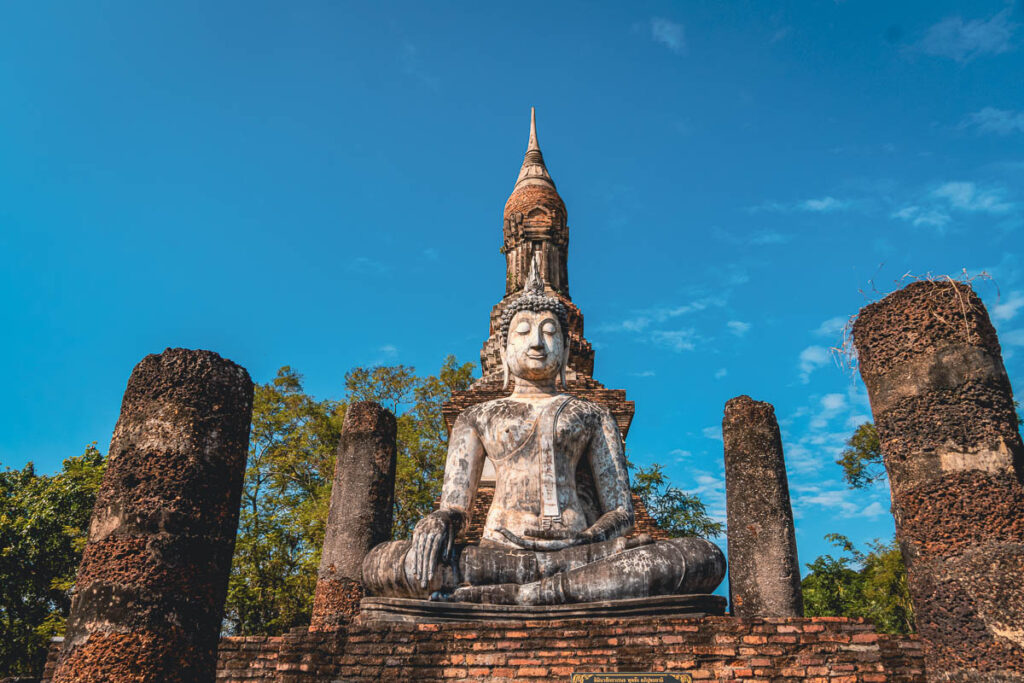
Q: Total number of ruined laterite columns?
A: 4